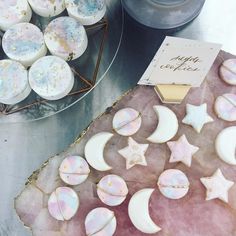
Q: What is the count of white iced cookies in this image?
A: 4